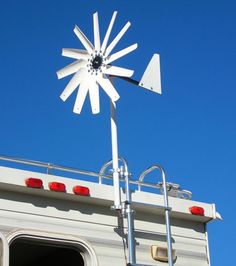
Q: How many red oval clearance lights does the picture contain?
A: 4